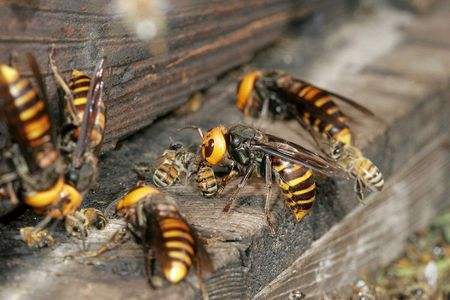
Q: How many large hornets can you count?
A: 5